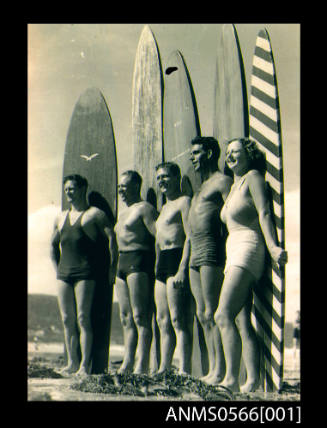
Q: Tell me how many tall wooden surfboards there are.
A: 5